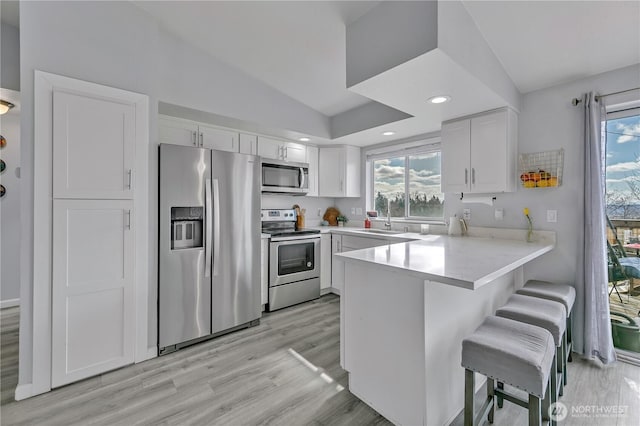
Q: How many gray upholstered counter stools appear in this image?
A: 3